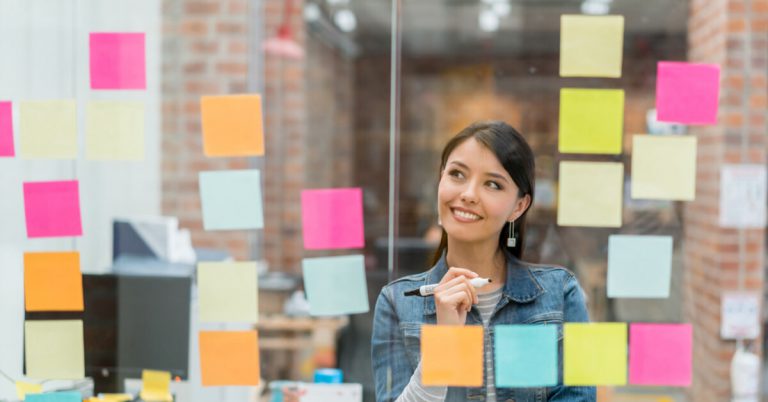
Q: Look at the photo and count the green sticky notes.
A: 2